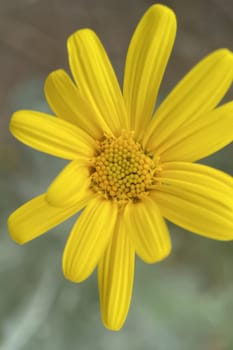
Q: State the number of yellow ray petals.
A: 13